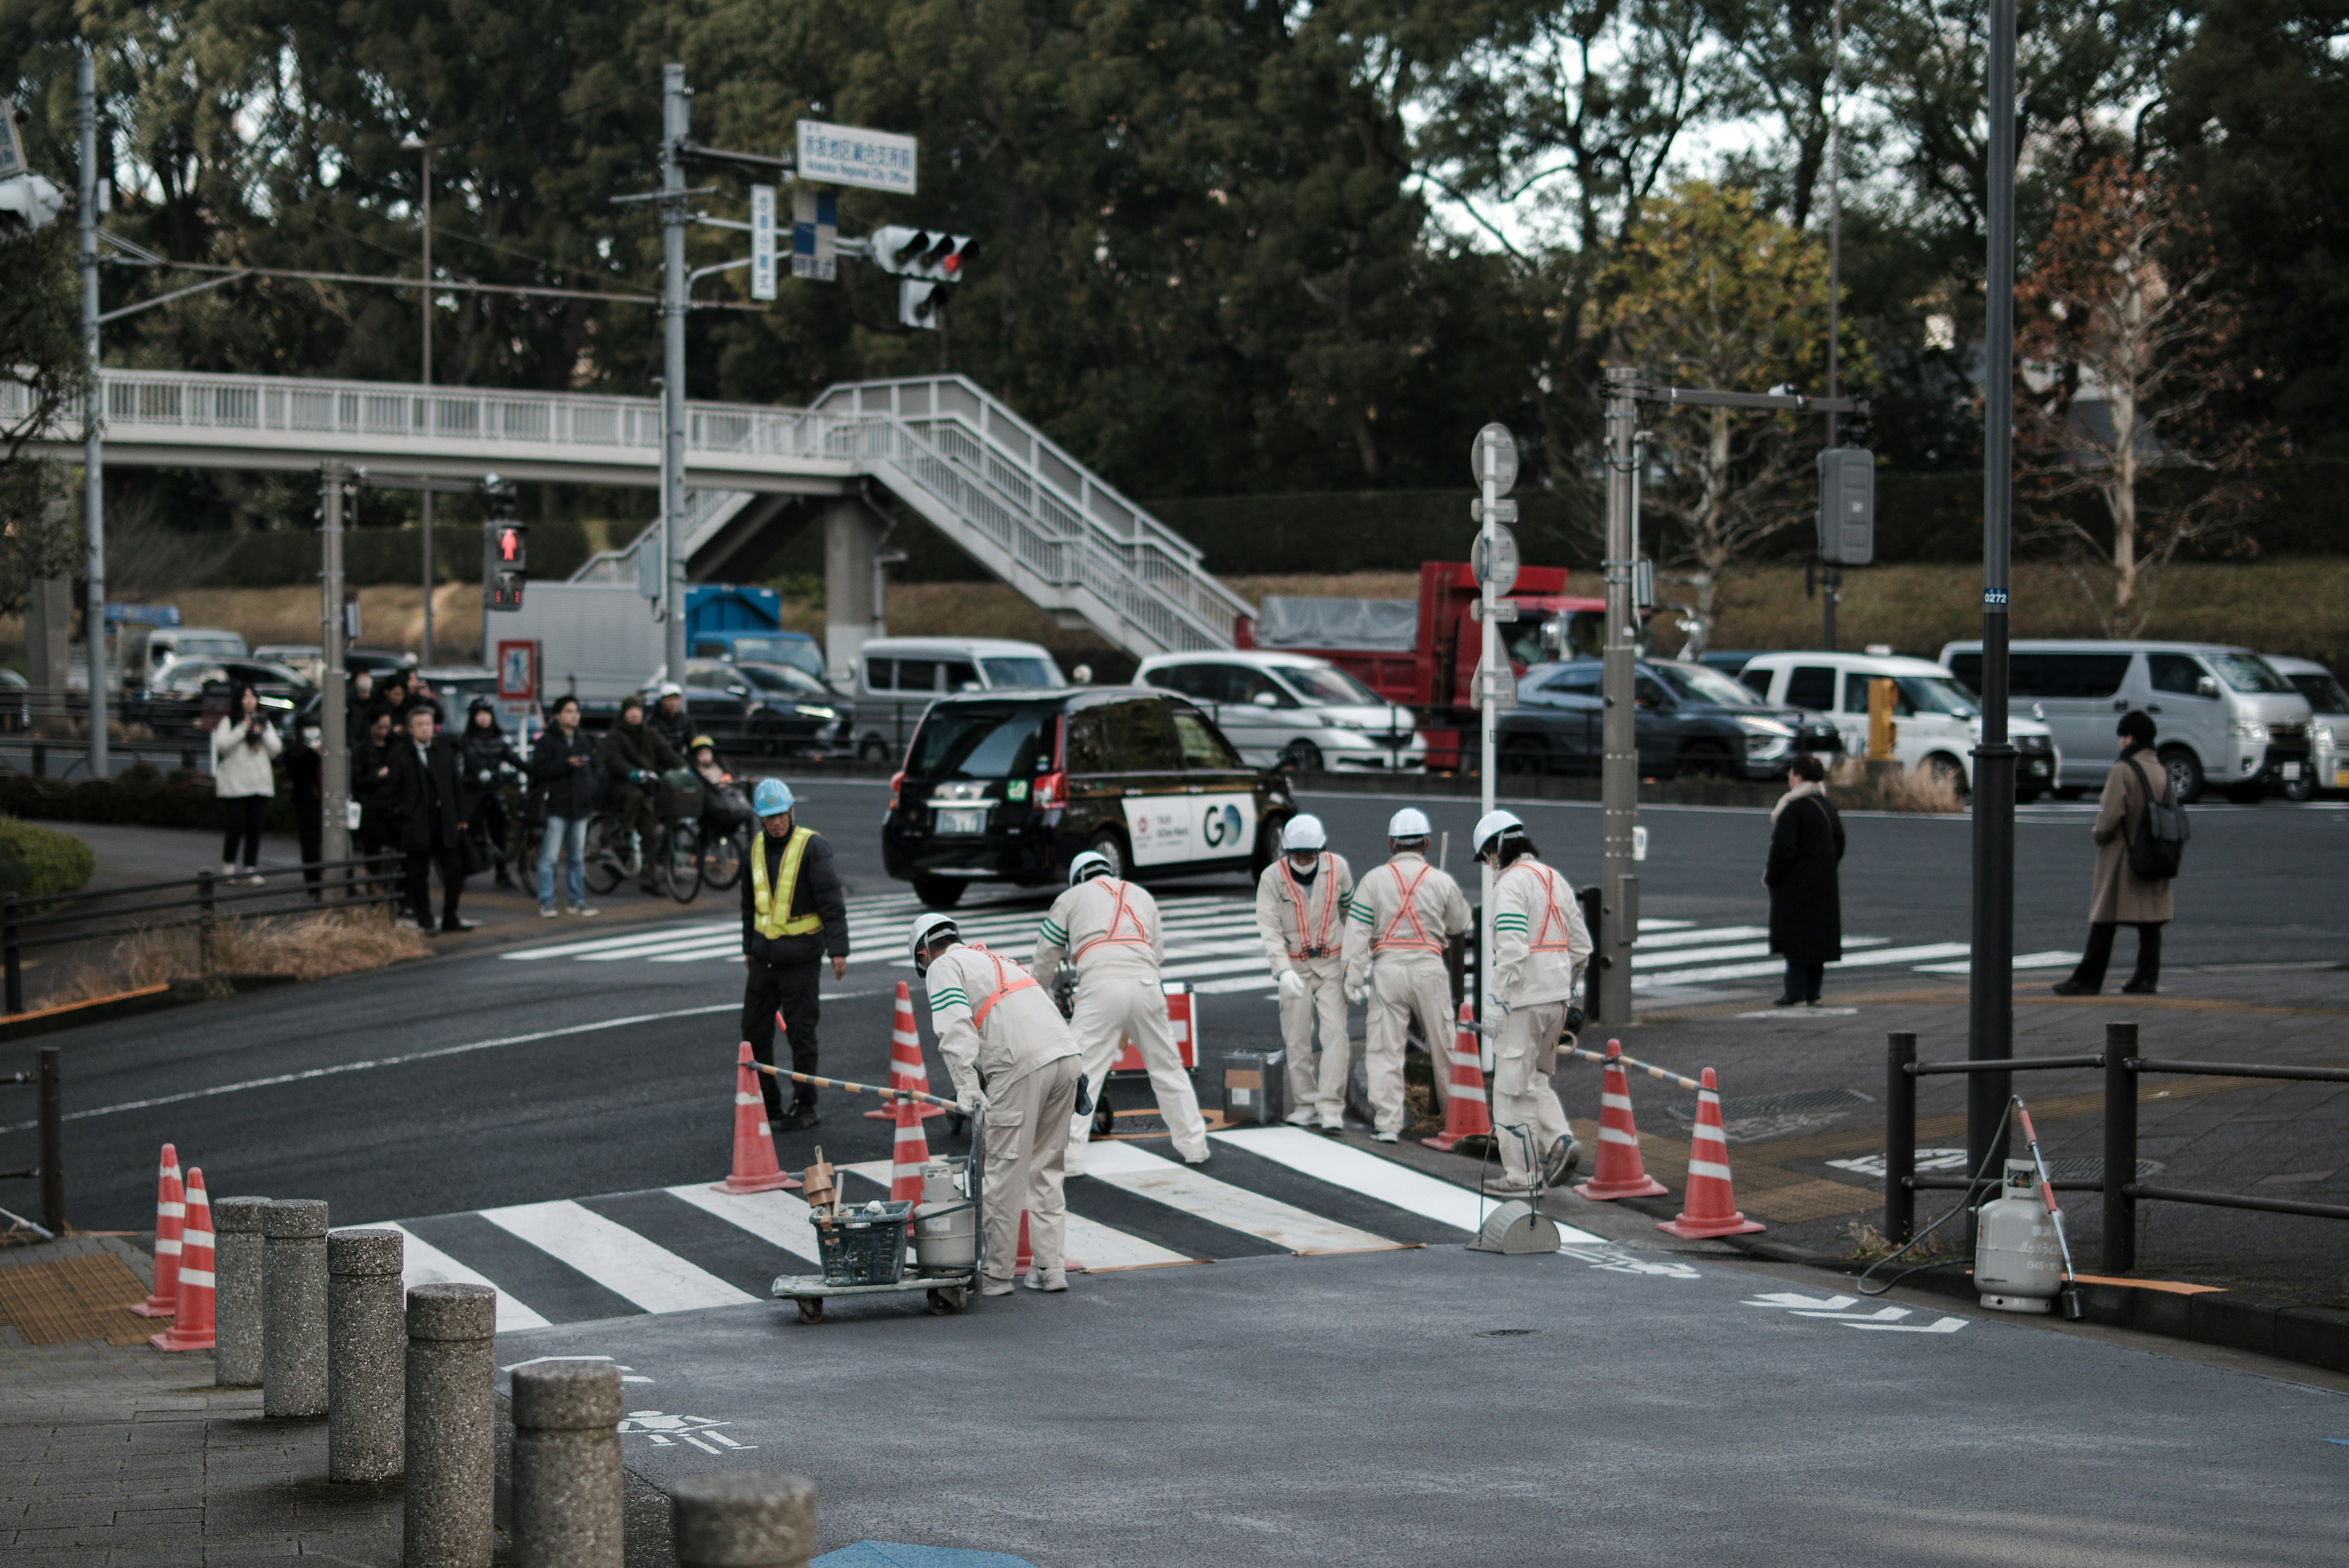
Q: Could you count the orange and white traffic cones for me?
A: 9